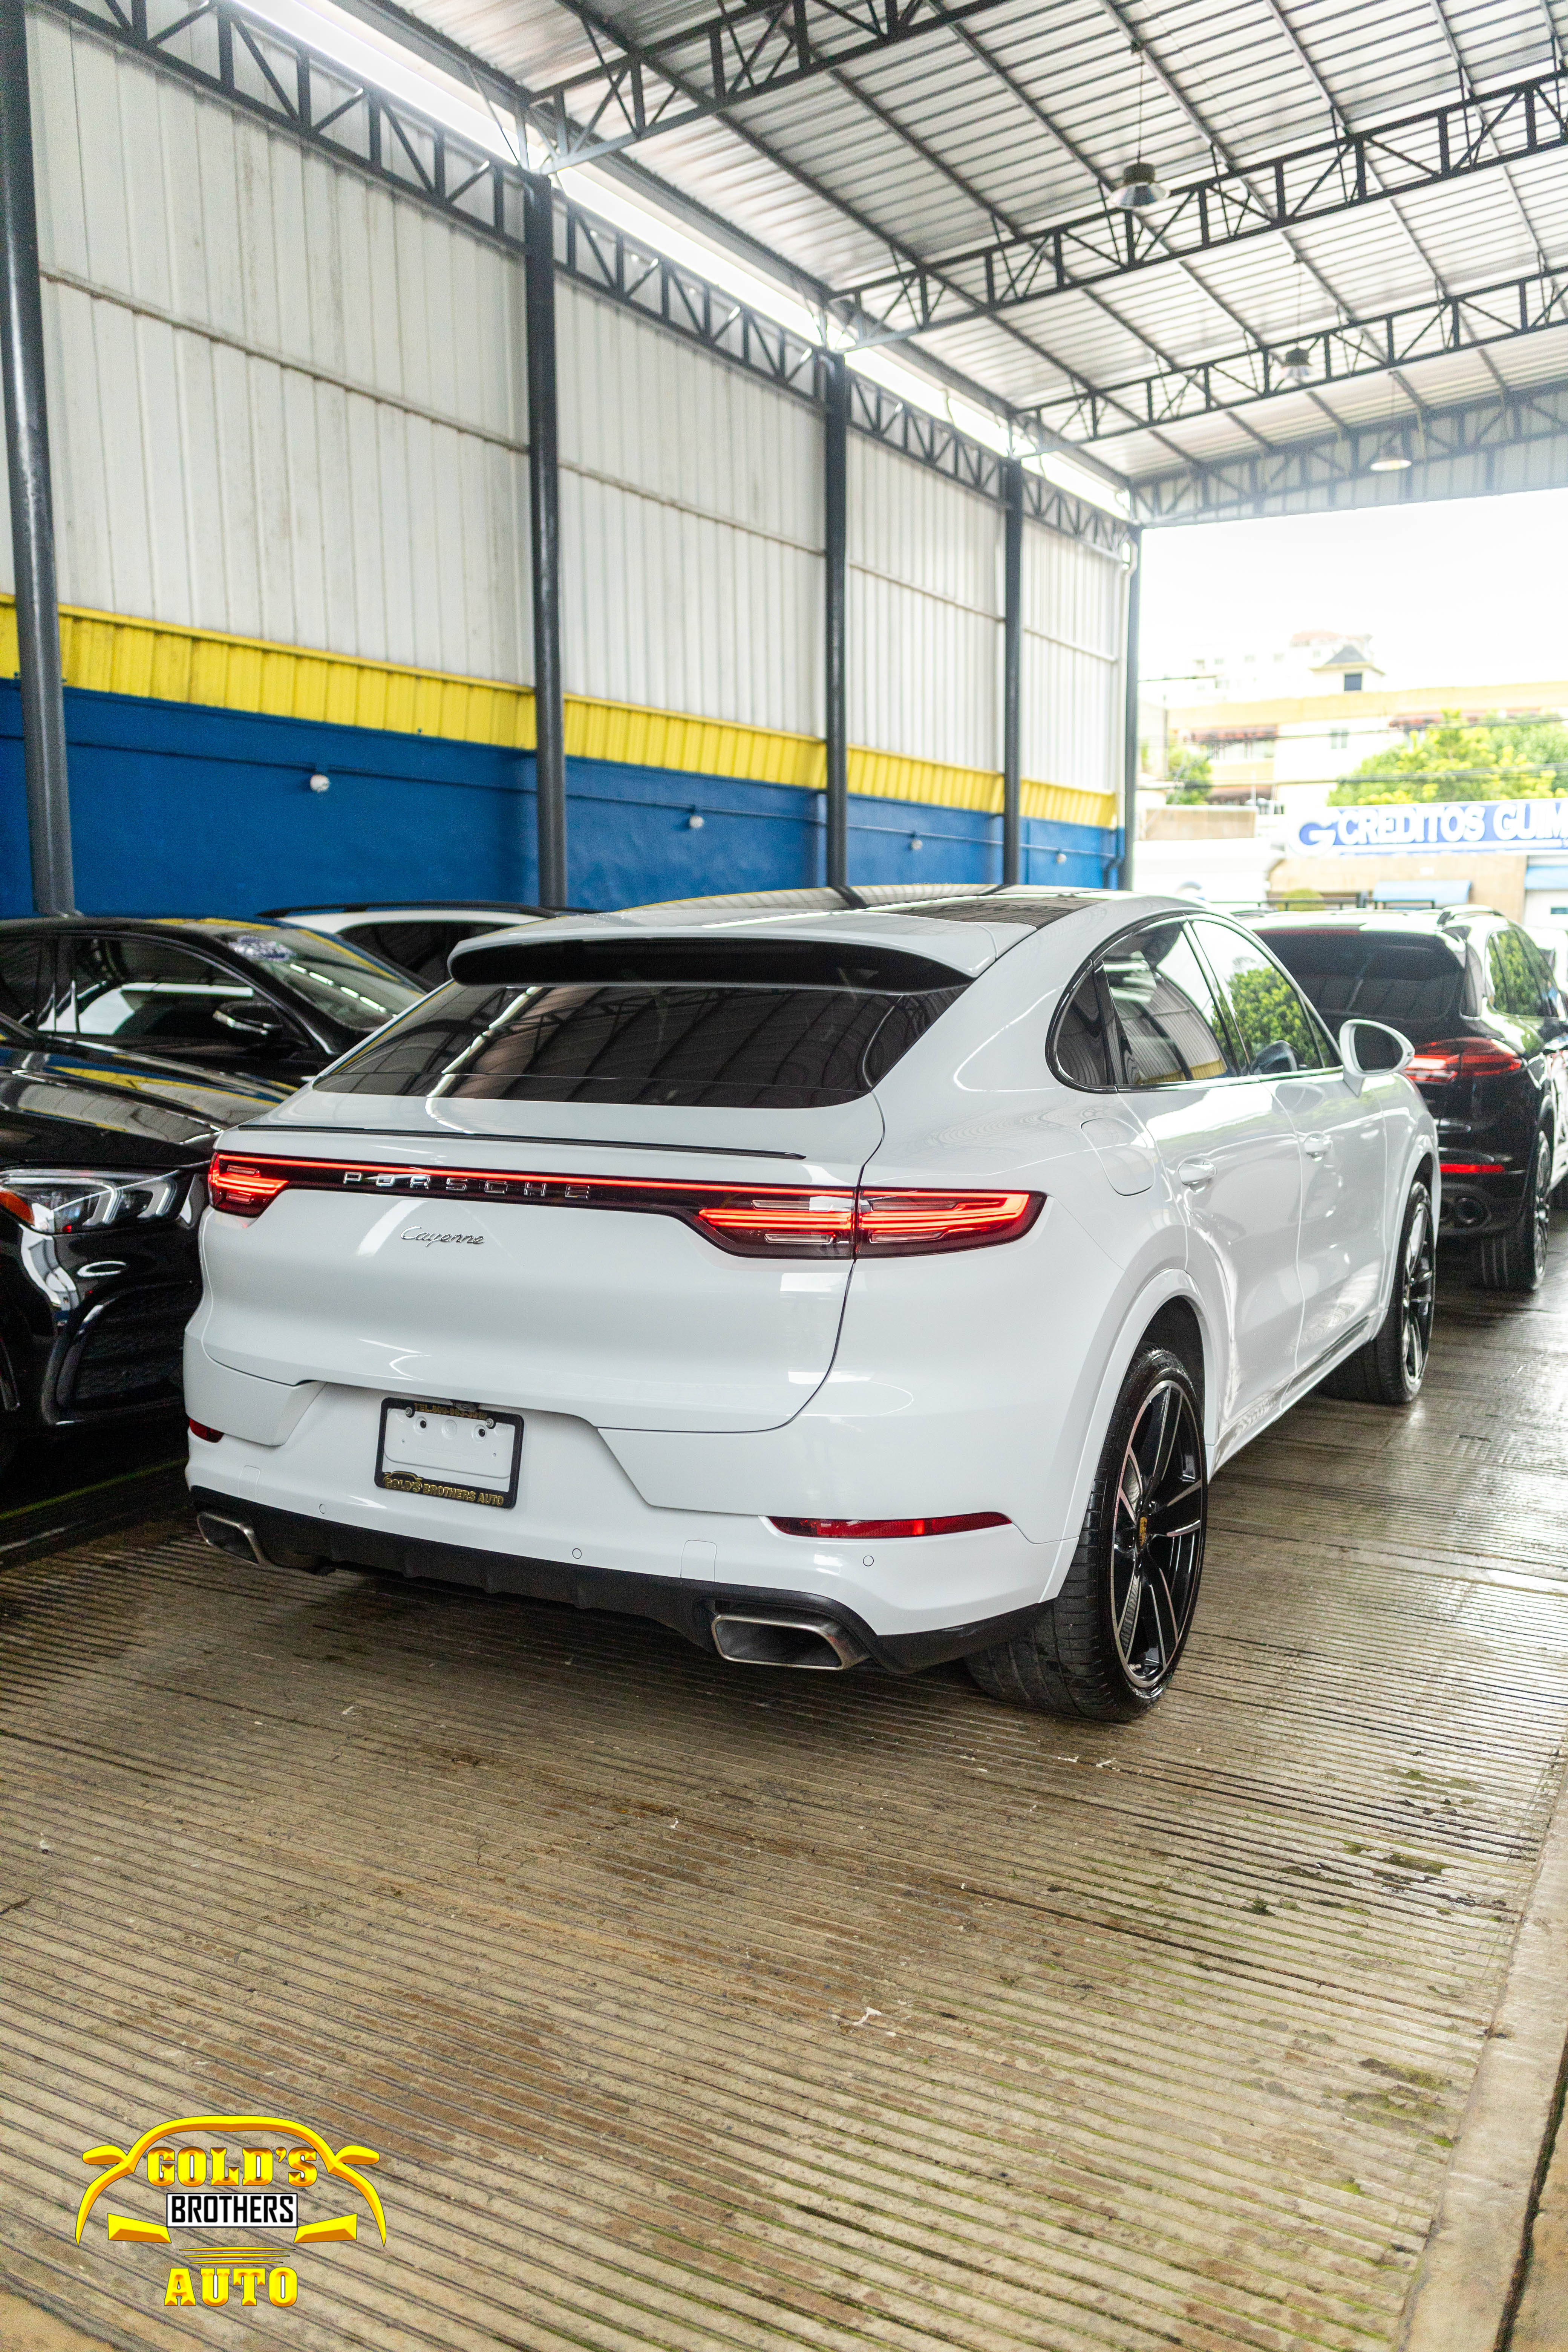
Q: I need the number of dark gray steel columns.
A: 5